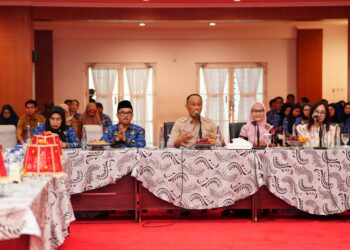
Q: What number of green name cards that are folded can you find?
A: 0